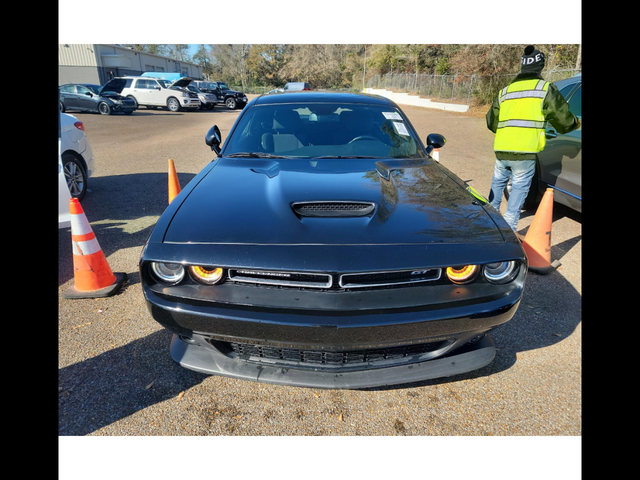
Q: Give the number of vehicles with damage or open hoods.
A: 2